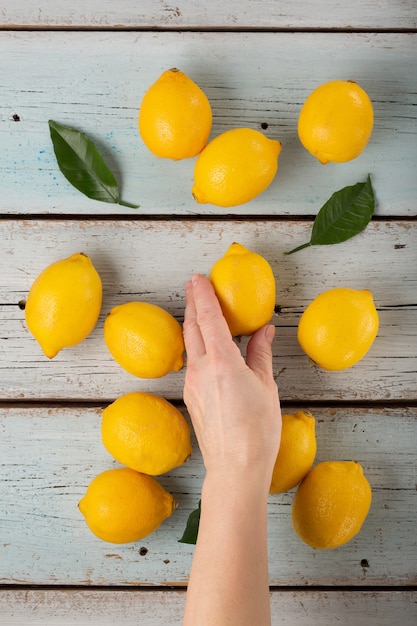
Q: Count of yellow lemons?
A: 11